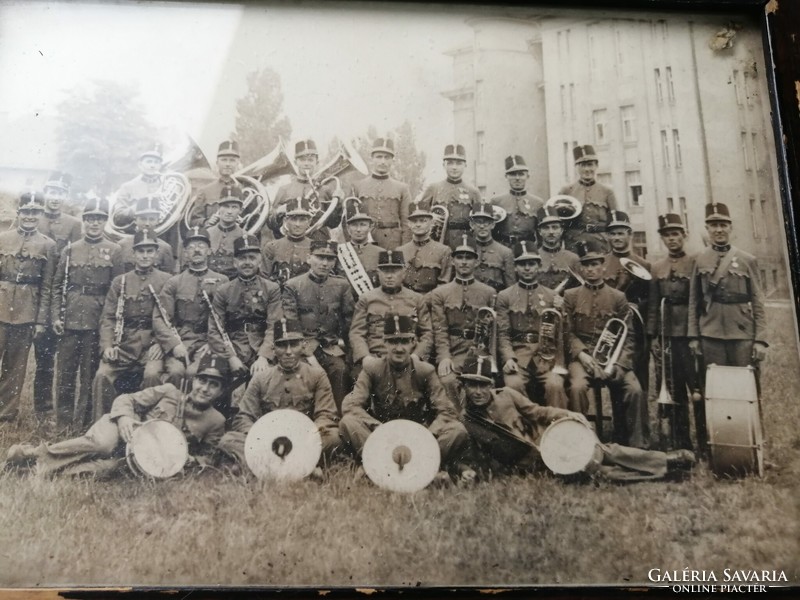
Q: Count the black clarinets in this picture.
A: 4